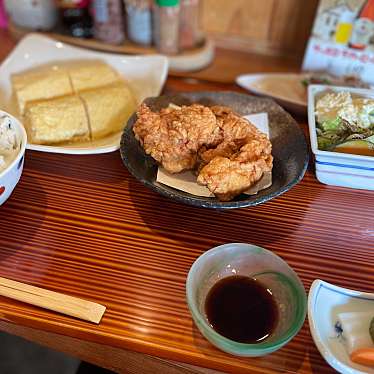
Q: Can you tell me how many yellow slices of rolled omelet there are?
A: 4